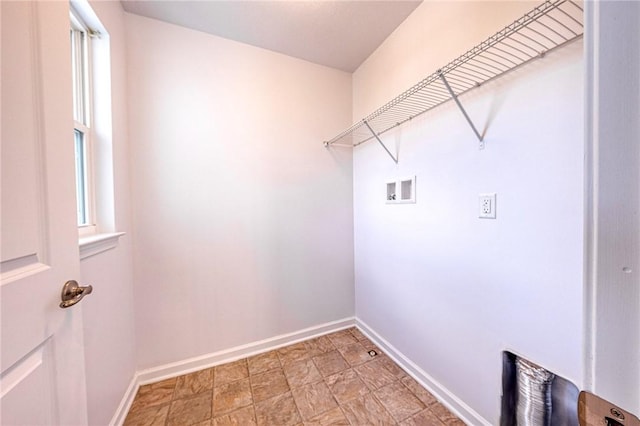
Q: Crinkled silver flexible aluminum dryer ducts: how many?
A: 1